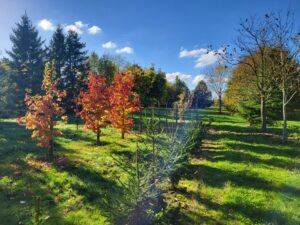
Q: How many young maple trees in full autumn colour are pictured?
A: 3